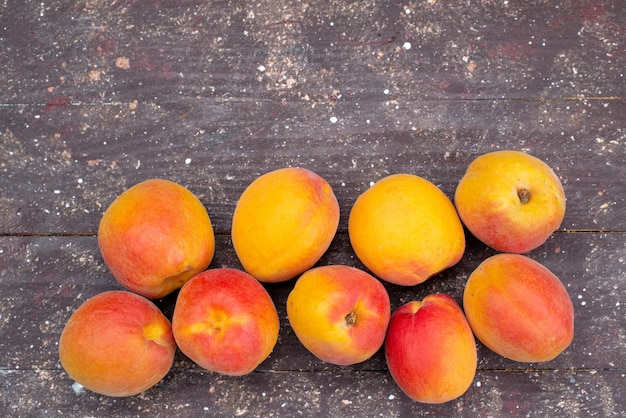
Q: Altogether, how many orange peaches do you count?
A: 9